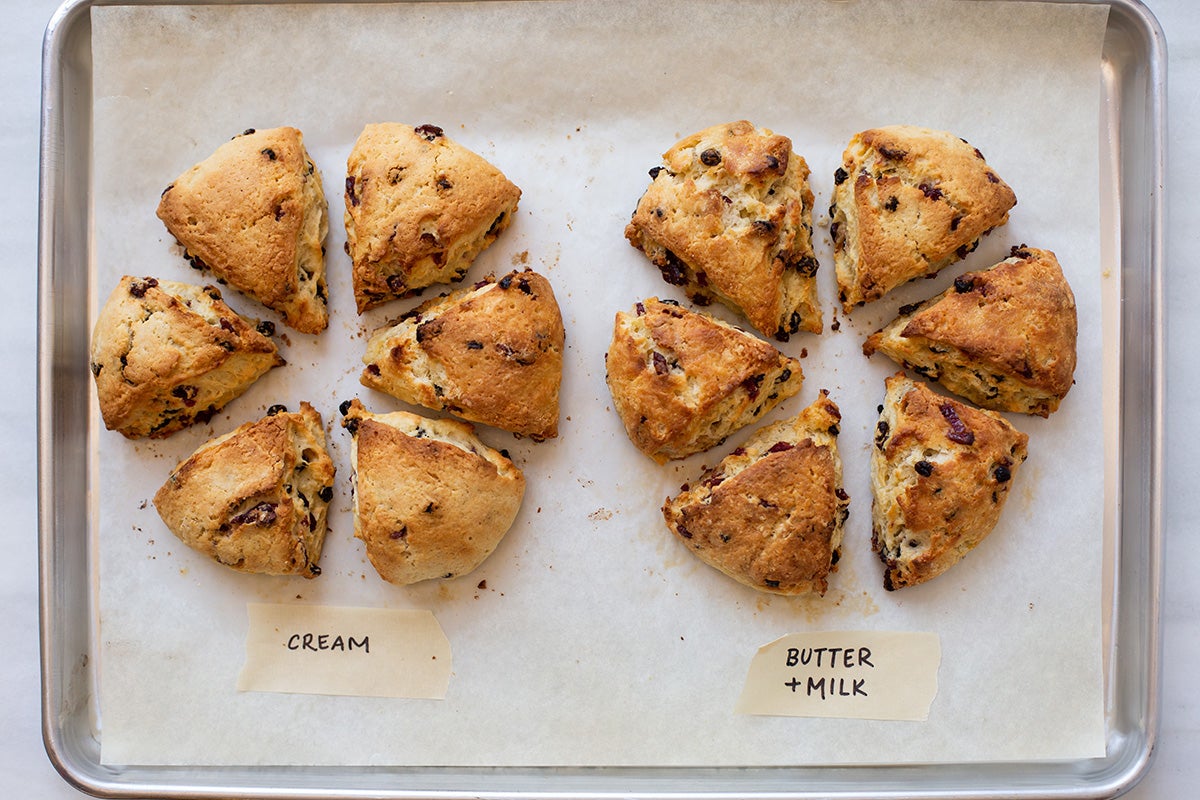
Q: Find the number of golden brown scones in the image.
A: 12